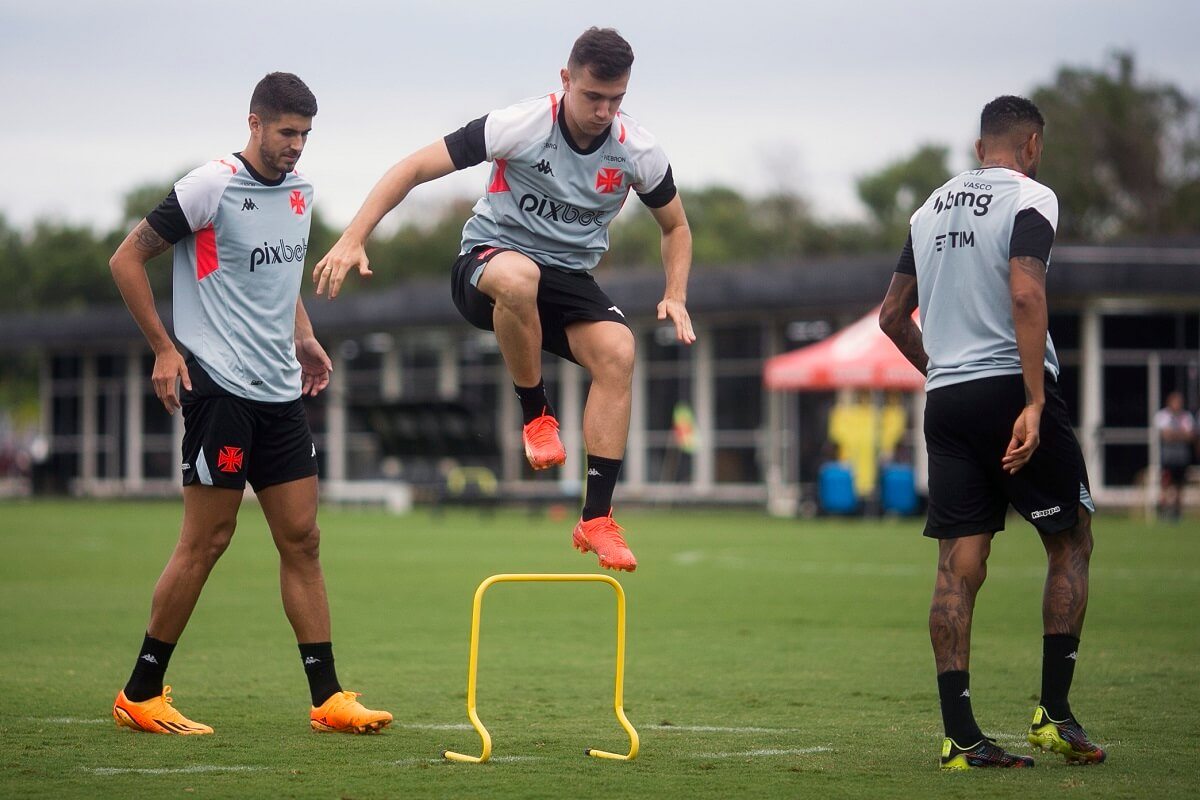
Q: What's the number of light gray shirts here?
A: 3